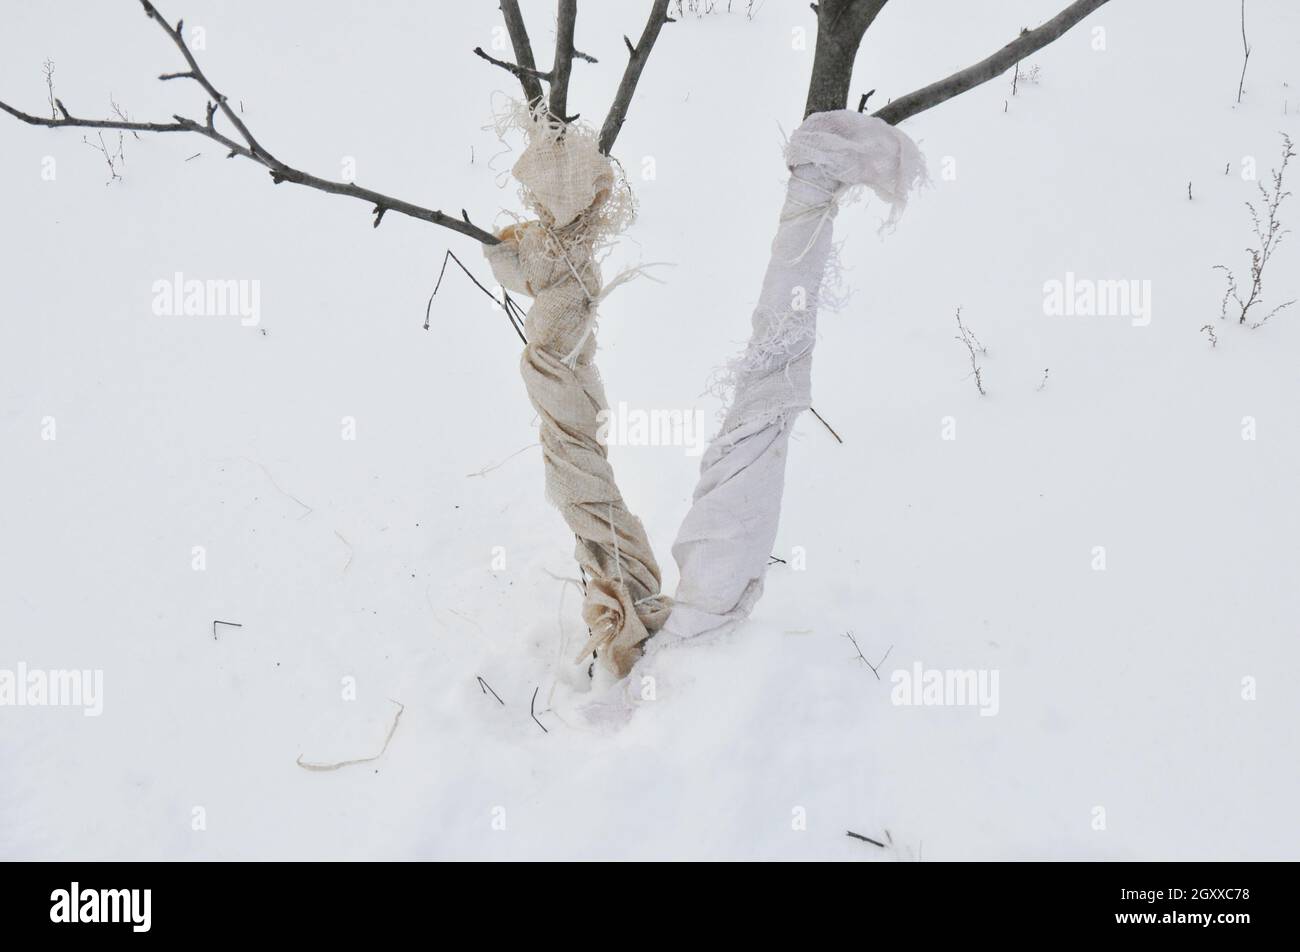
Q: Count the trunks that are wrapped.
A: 2